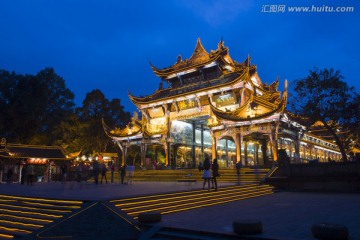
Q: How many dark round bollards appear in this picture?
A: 3